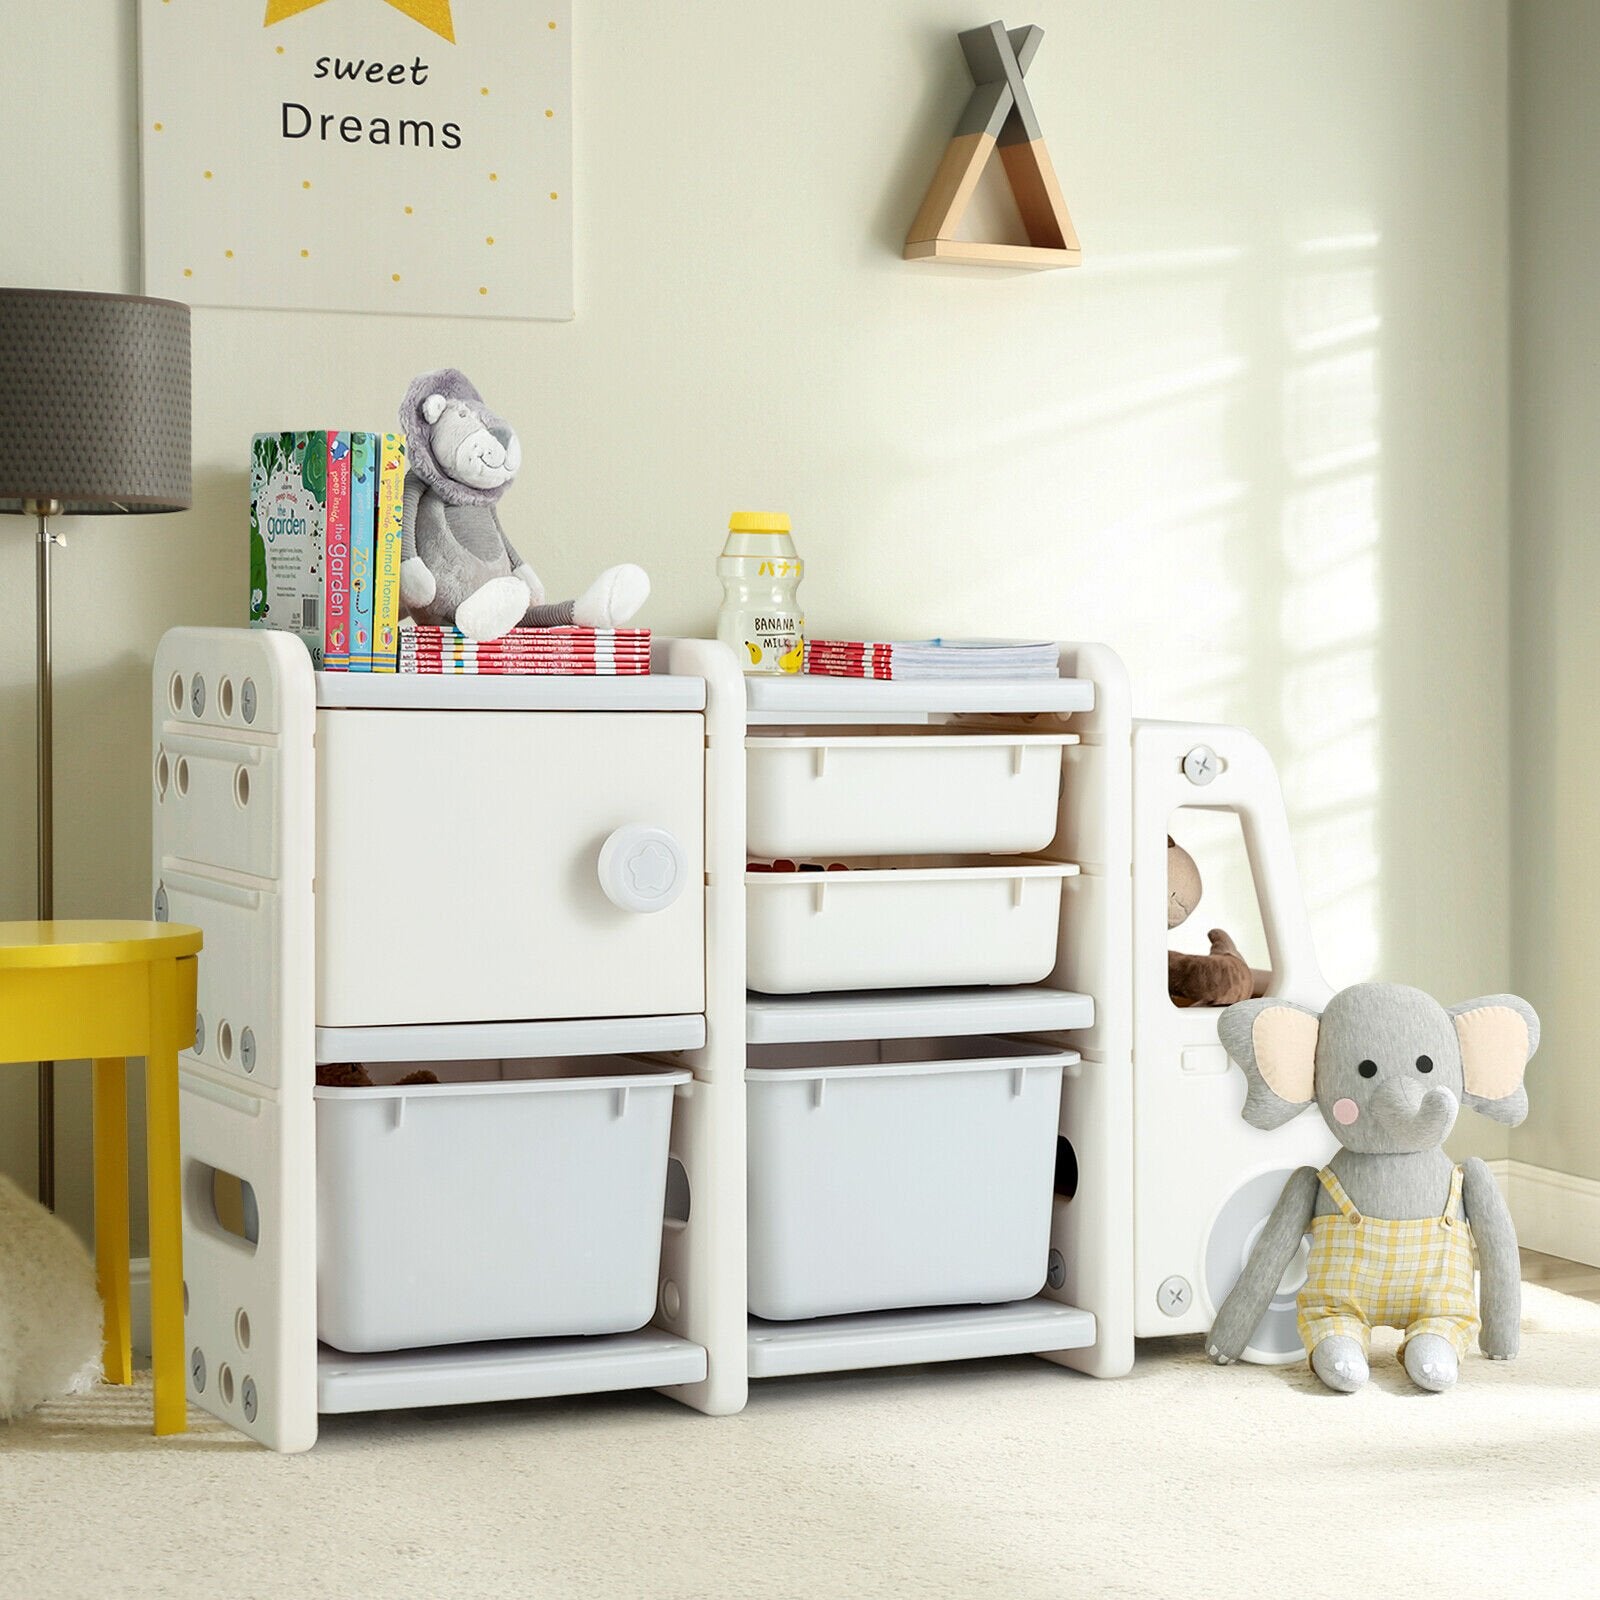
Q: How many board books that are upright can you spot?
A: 3